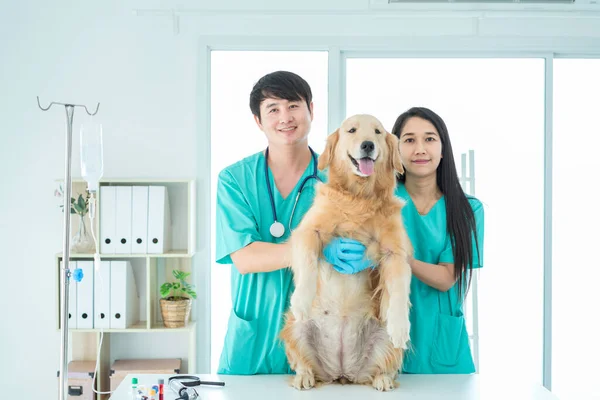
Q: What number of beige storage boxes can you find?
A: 2